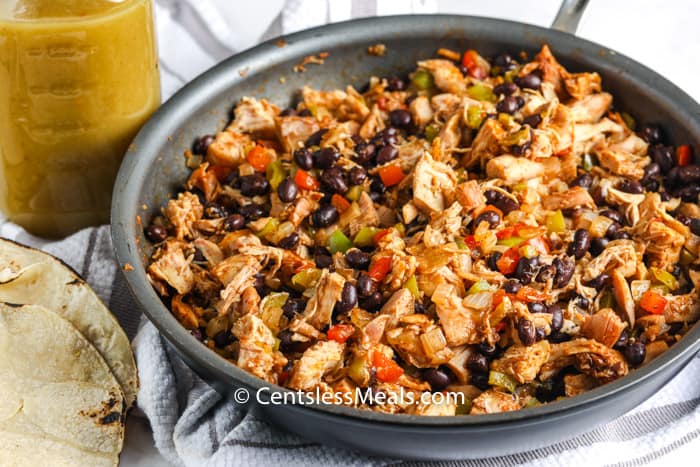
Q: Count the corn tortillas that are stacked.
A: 2